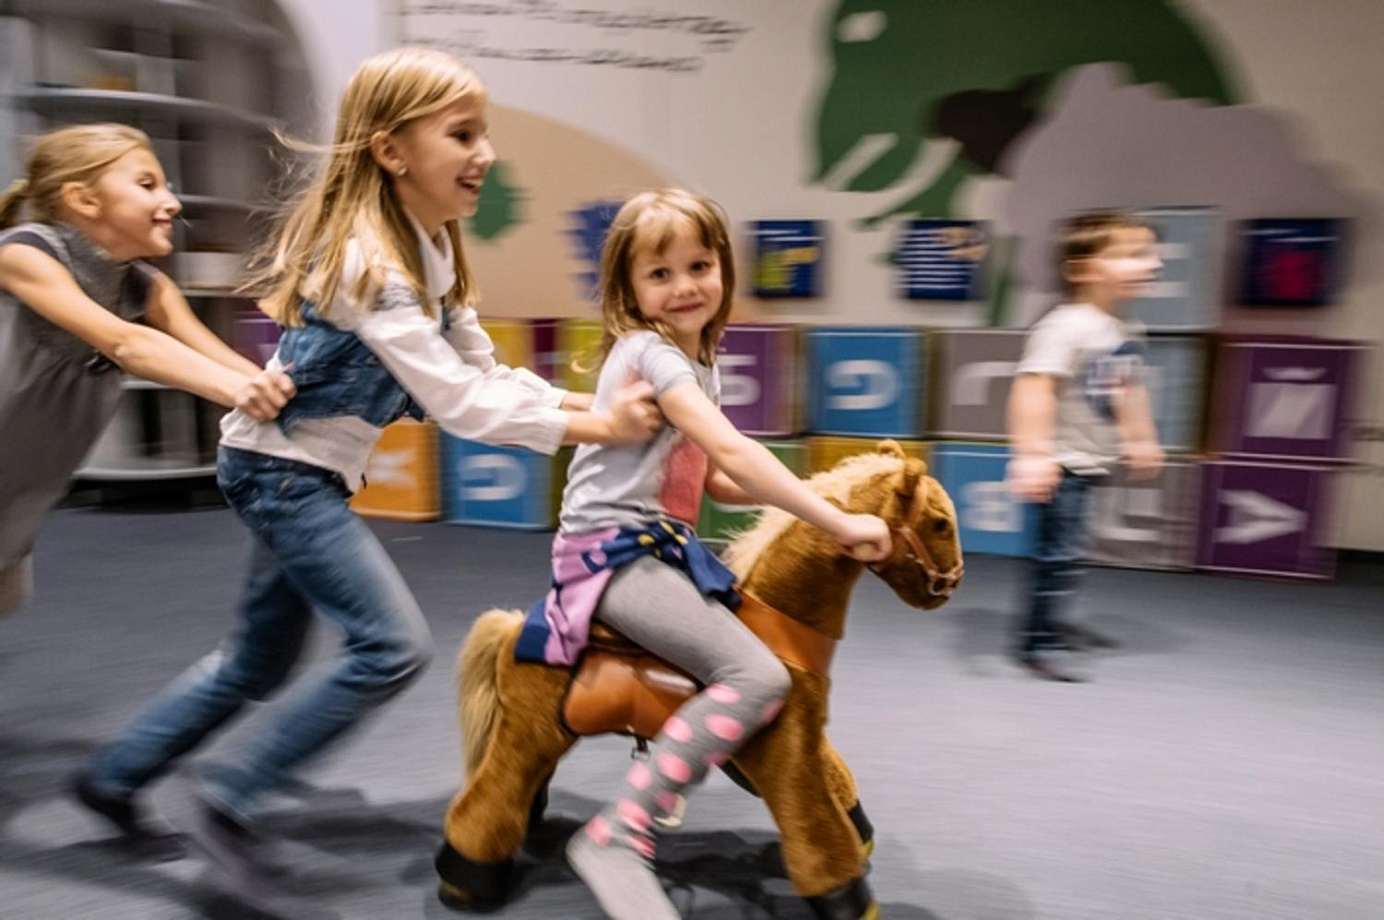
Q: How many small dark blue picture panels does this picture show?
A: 3